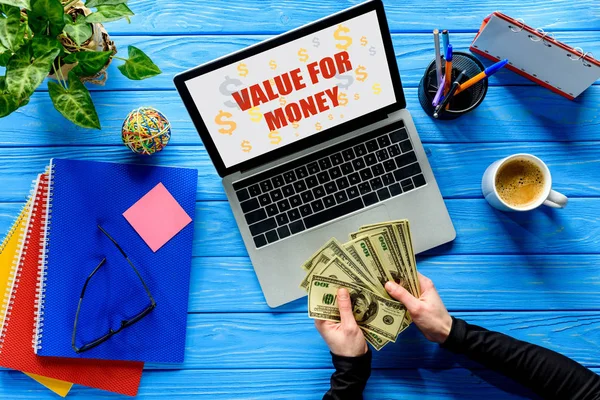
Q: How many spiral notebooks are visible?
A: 3